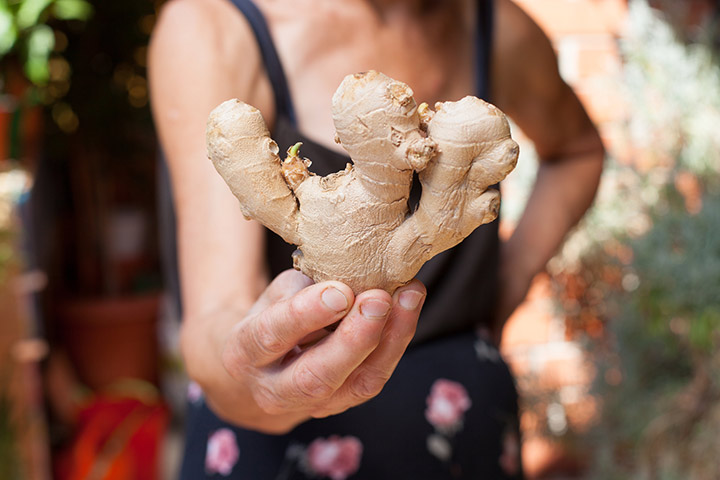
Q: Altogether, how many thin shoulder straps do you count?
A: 2